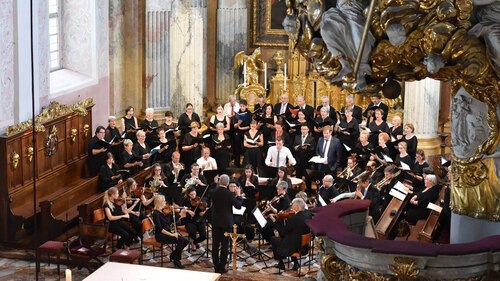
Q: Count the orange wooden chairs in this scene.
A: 4